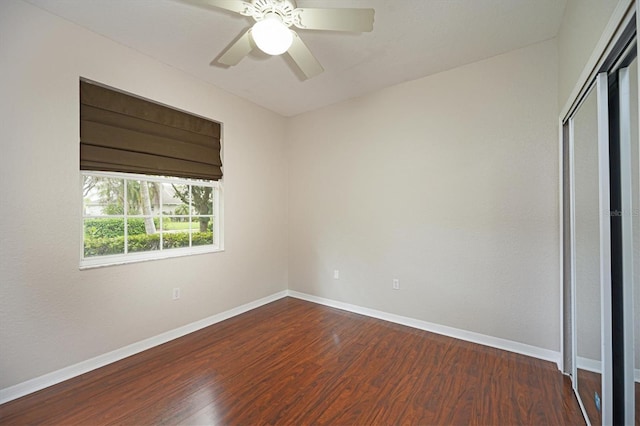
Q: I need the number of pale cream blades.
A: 4